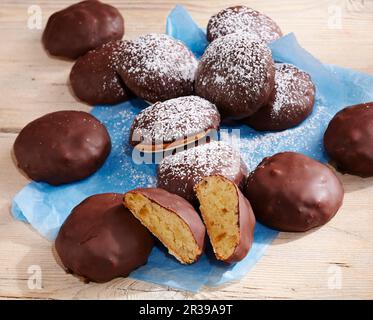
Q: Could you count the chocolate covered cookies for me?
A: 13